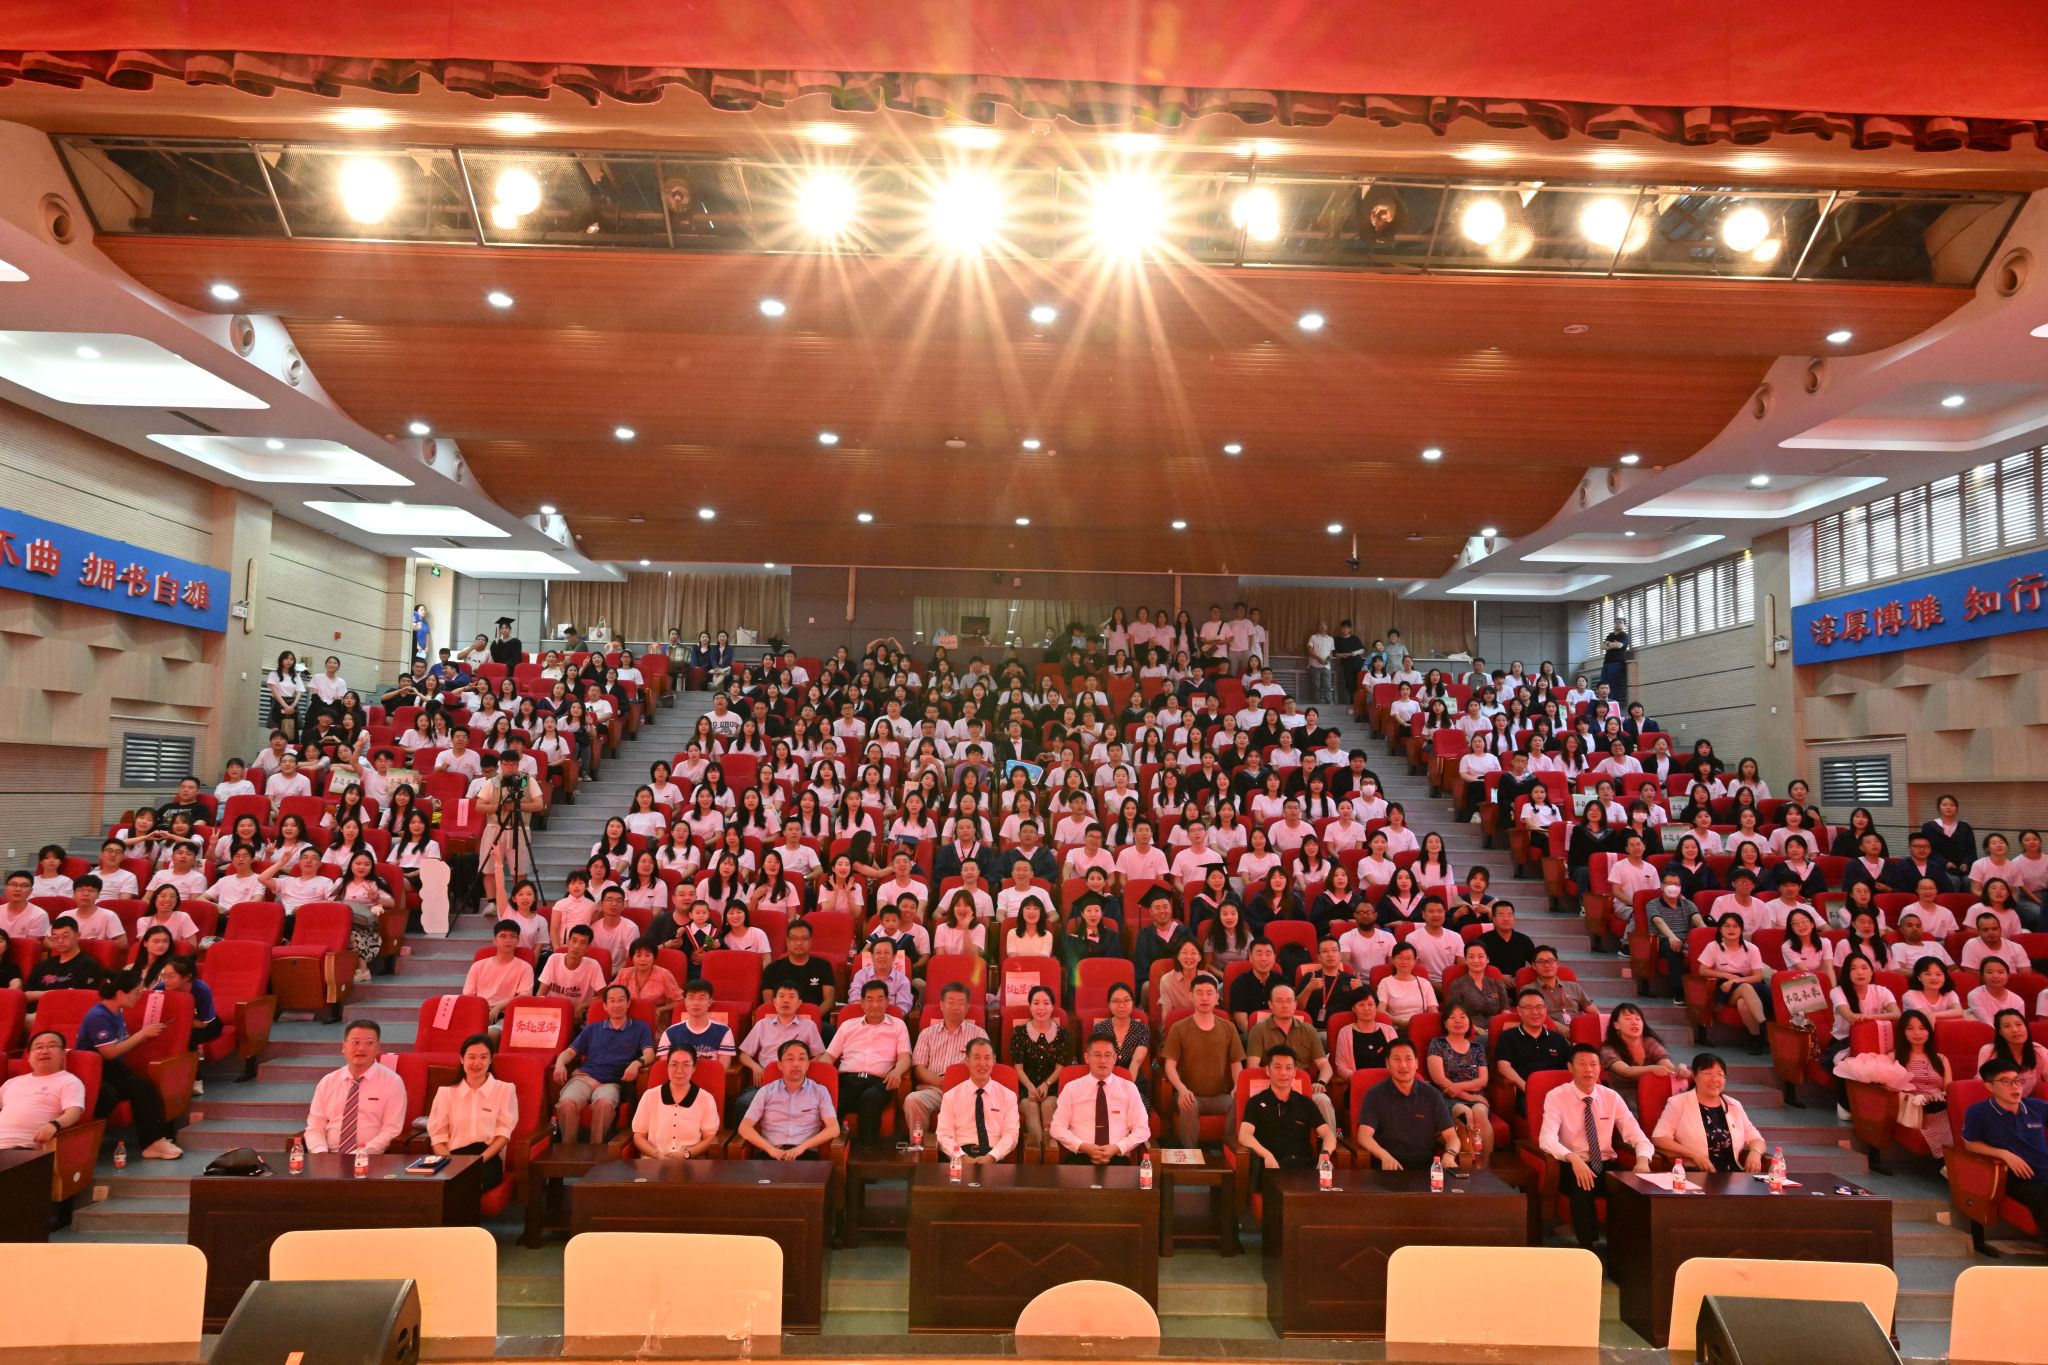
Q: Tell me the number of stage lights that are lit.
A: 9